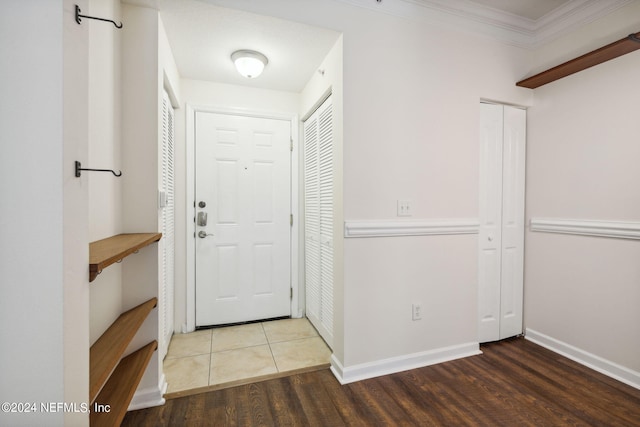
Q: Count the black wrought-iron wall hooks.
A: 2